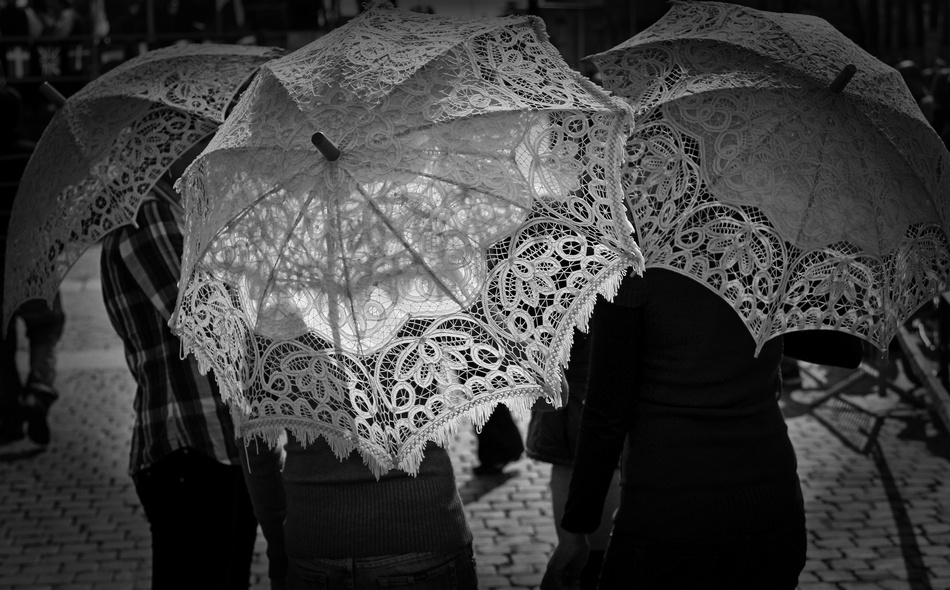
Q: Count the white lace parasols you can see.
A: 3